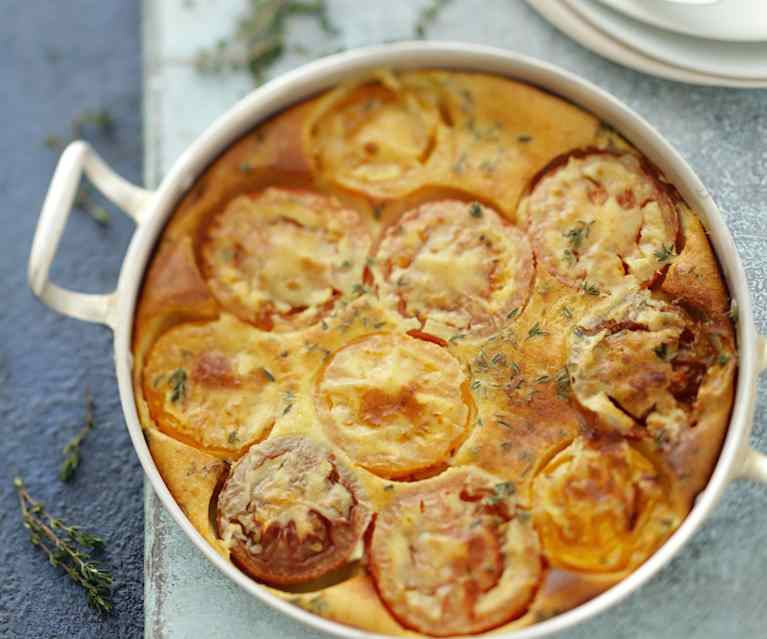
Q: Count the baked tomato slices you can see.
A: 10